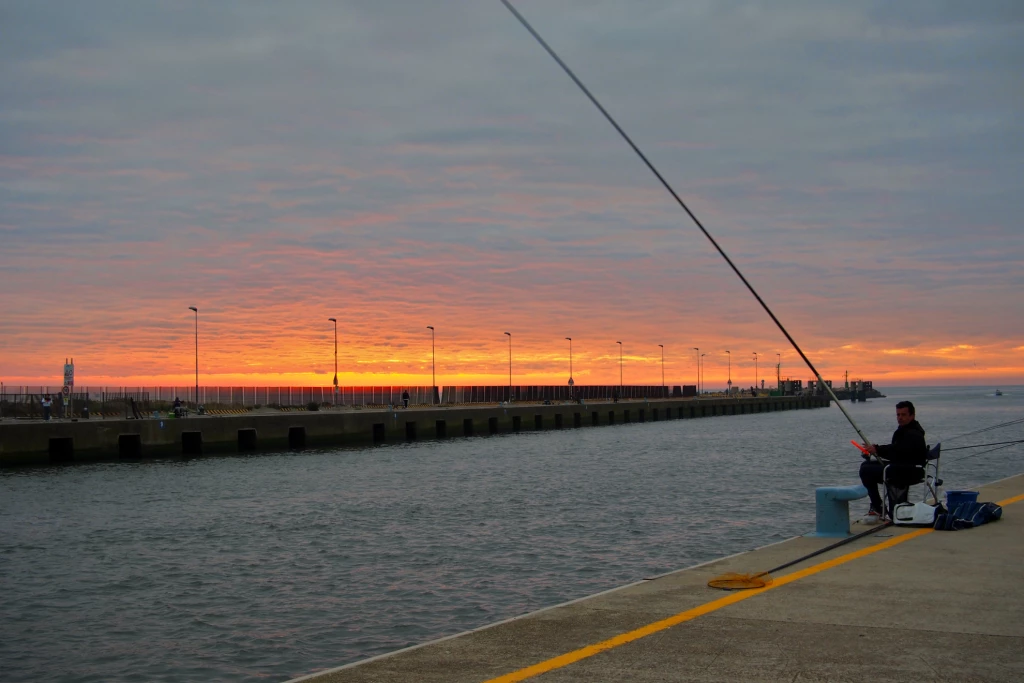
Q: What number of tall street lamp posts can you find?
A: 12